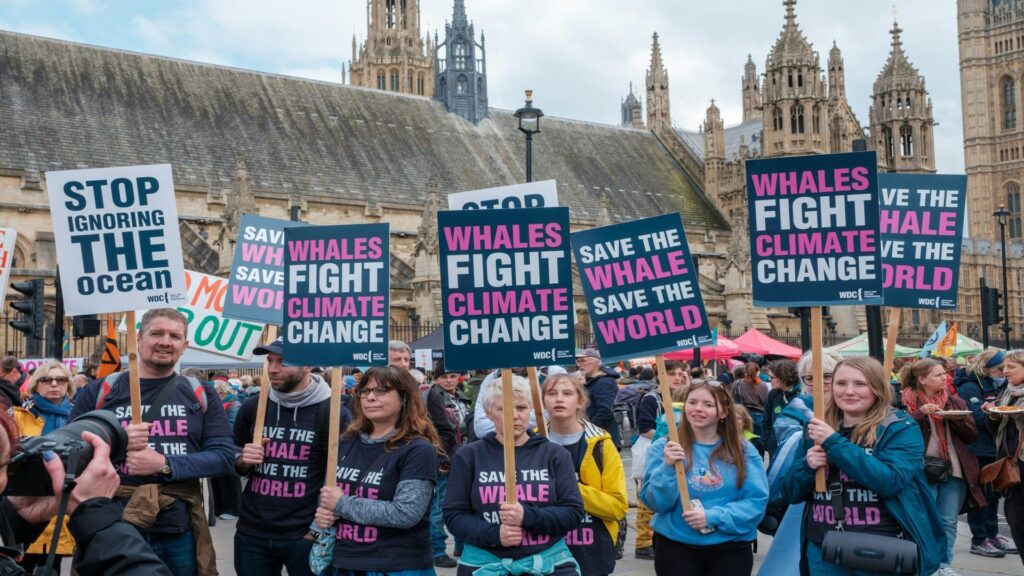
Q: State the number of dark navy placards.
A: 6